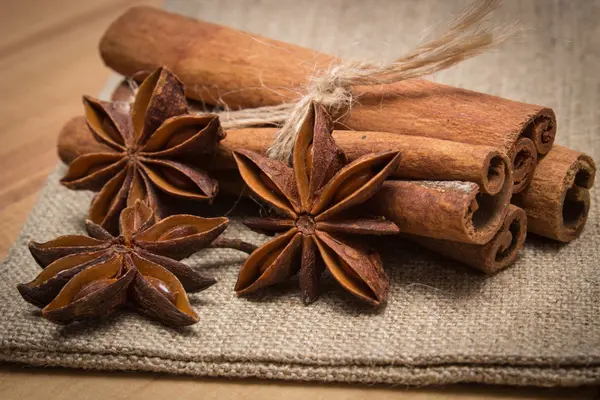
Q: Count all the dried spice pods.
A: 3